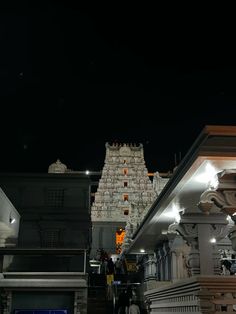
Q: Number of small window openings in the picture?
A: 5